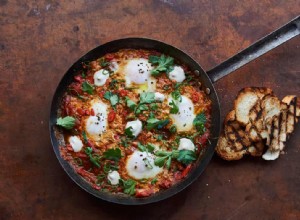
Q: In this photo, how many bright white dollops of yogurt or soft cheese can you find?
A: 7